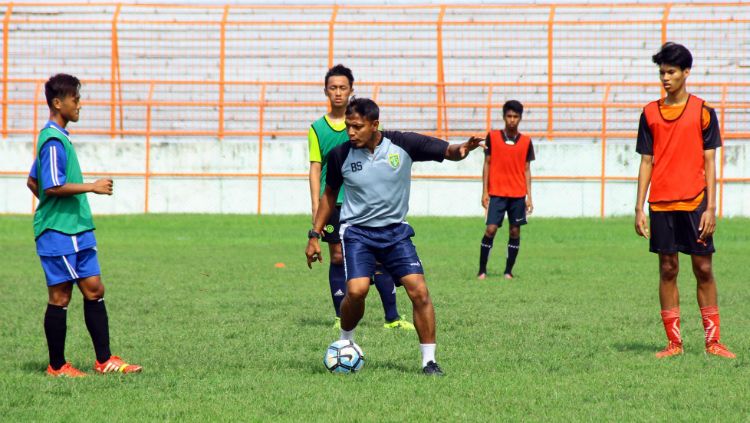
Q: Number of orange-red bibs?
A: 2